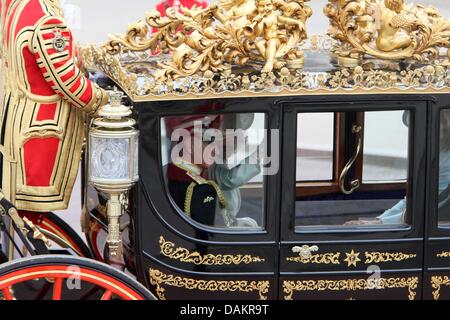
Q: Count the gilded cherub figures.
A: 2